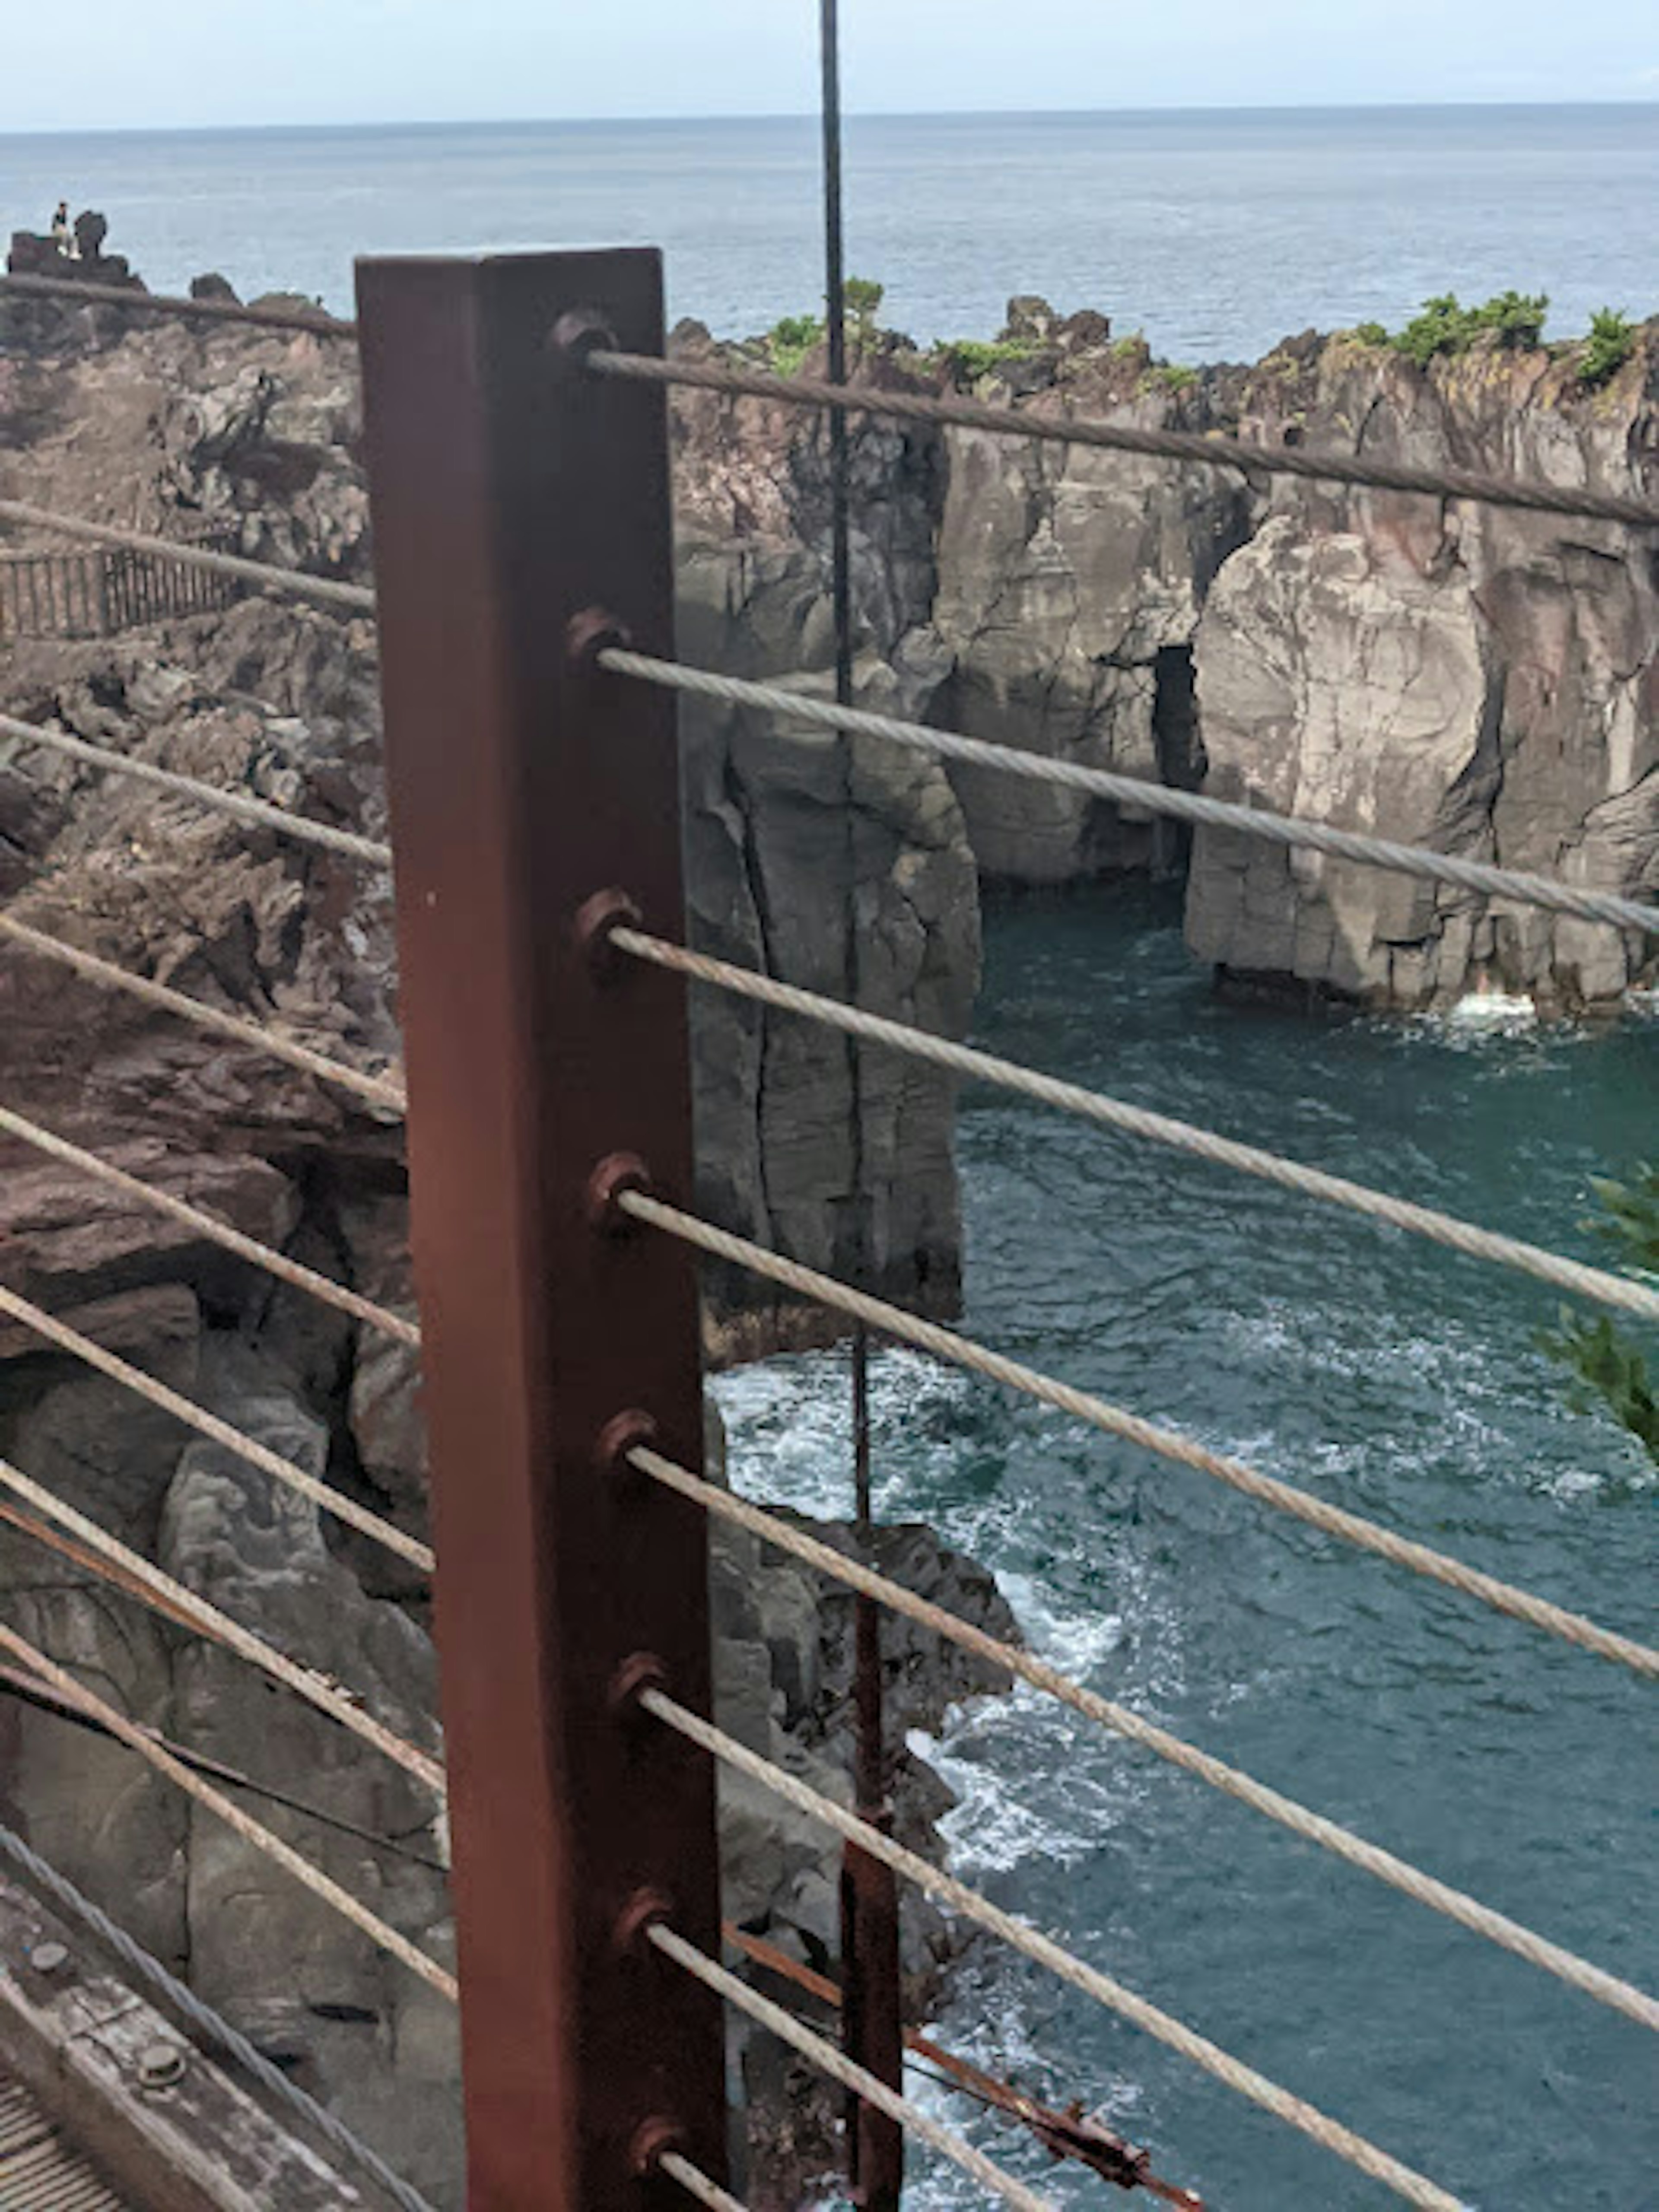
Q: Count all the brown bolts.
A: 8